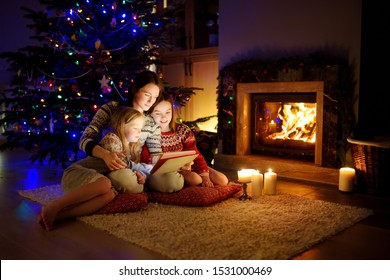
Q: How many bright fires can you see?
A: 1